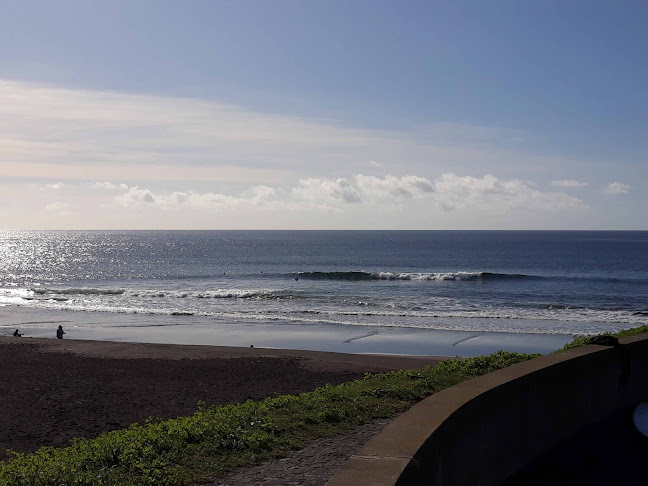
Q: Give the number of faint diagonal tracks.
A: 2